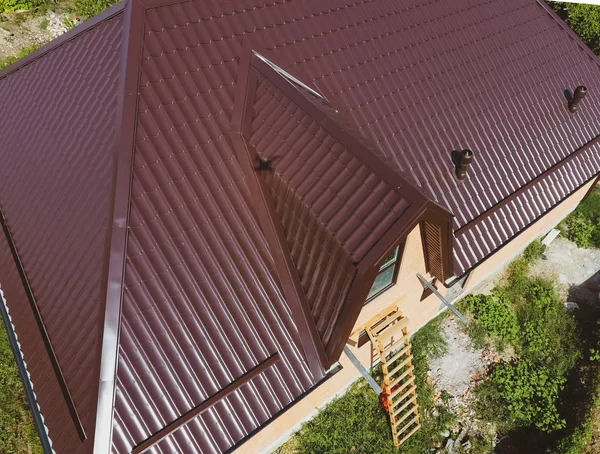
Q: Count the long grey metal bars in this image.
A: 2